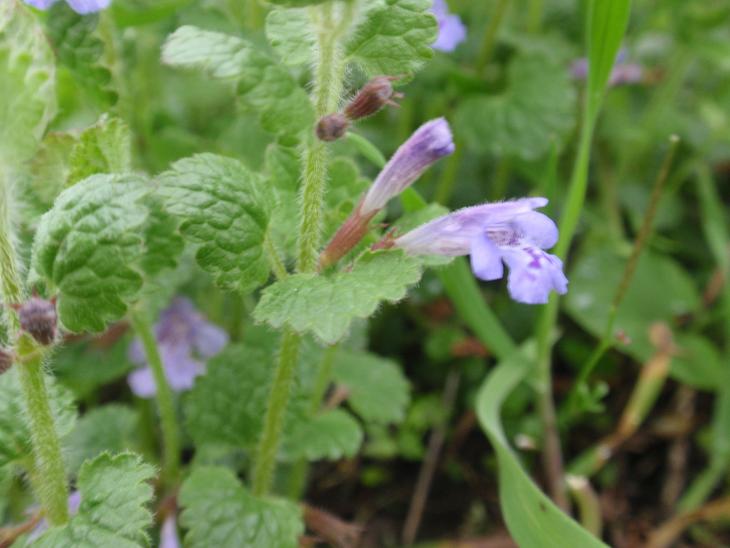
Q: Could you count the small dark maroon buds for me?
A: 4